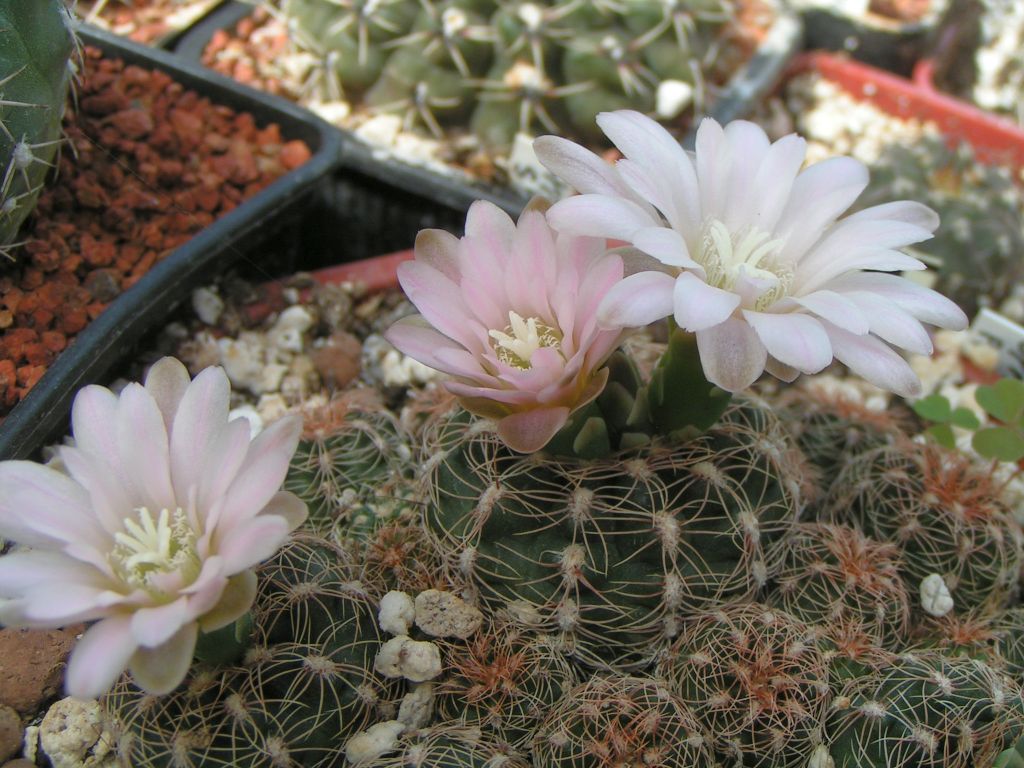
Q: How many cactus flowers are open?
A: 3